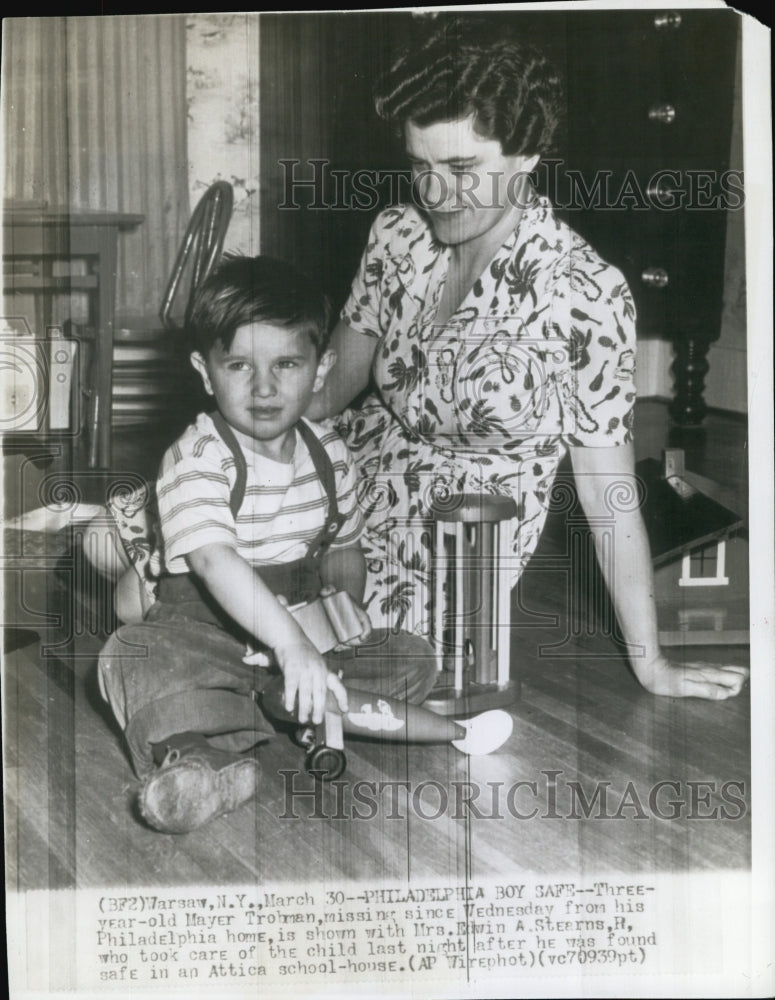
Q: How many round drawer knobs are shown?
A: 4